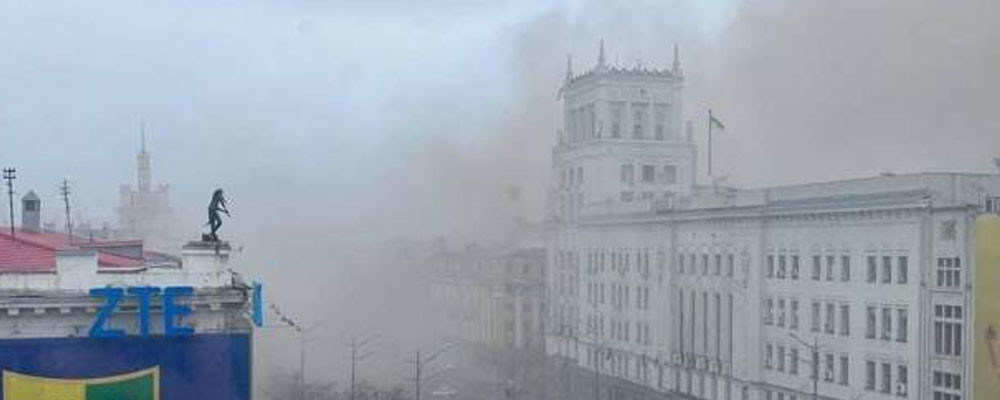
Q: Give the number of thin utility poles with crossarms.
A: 2